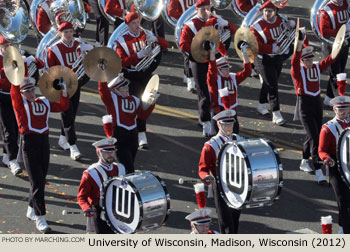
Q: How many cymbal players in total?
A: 4